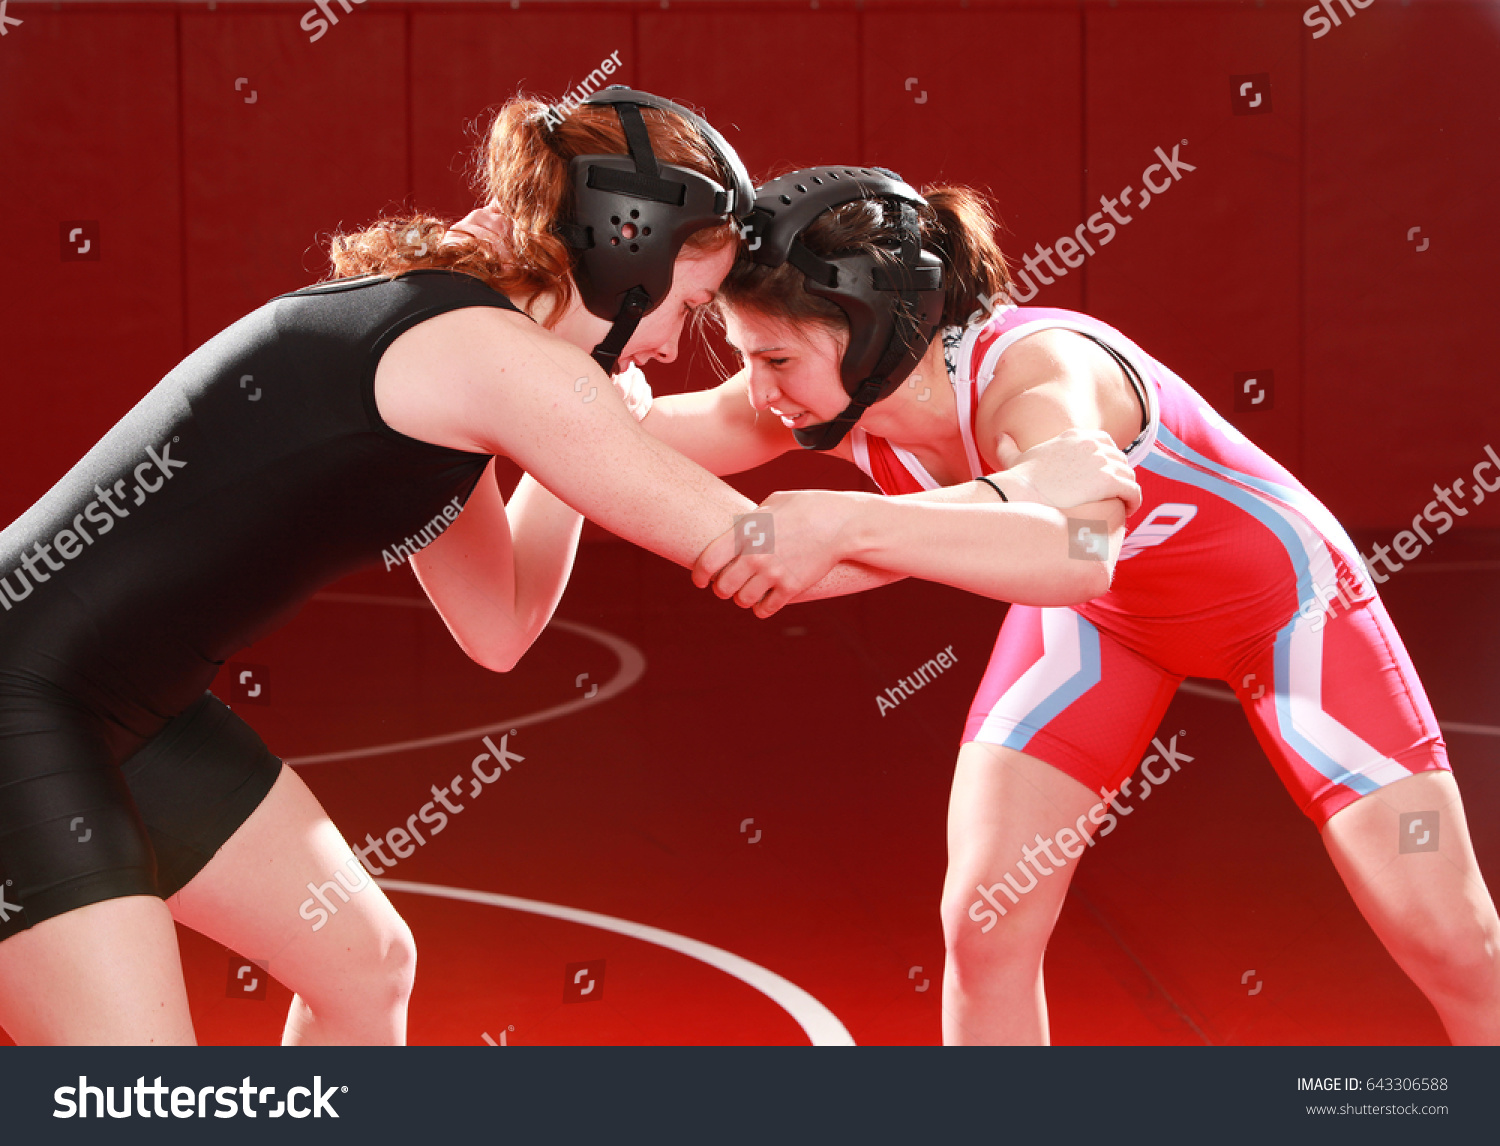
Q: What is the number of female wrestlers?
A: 2